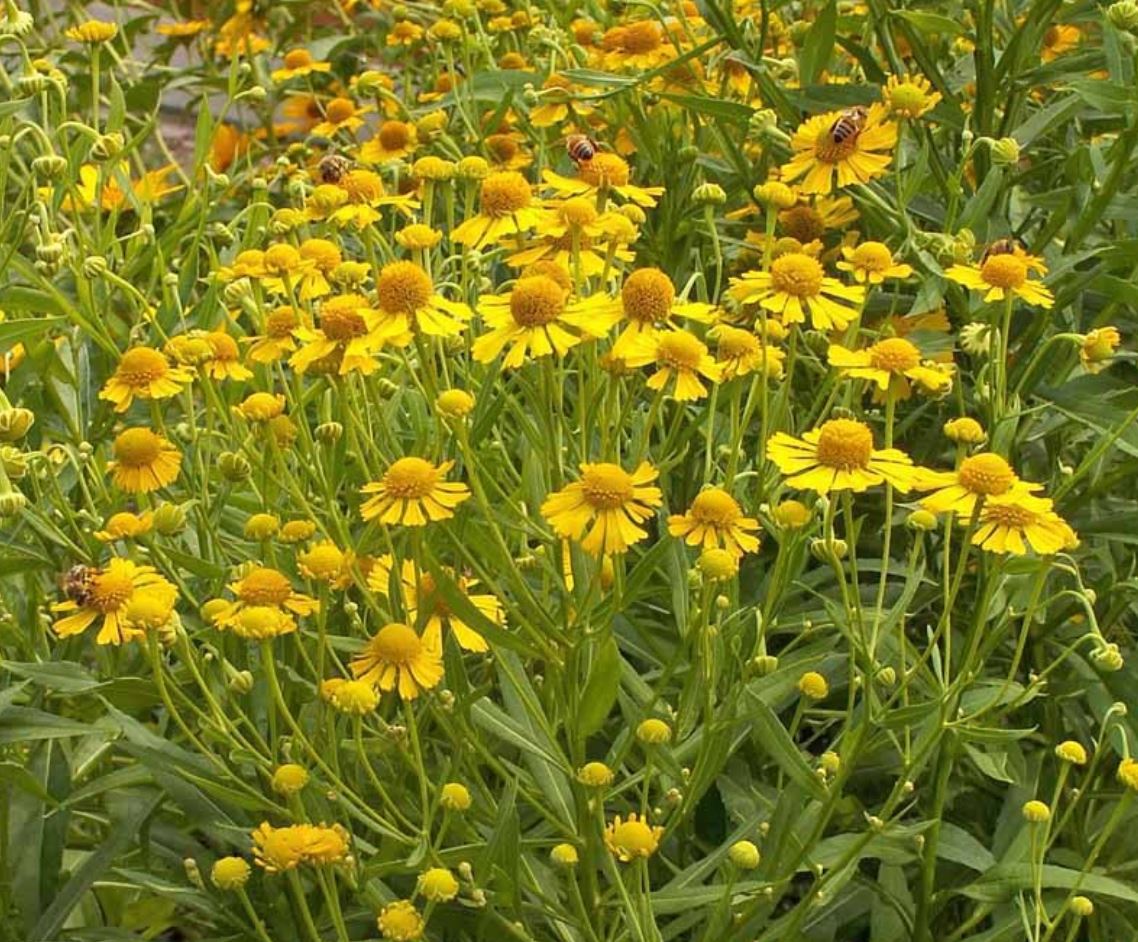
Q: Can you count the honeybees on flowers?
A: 5